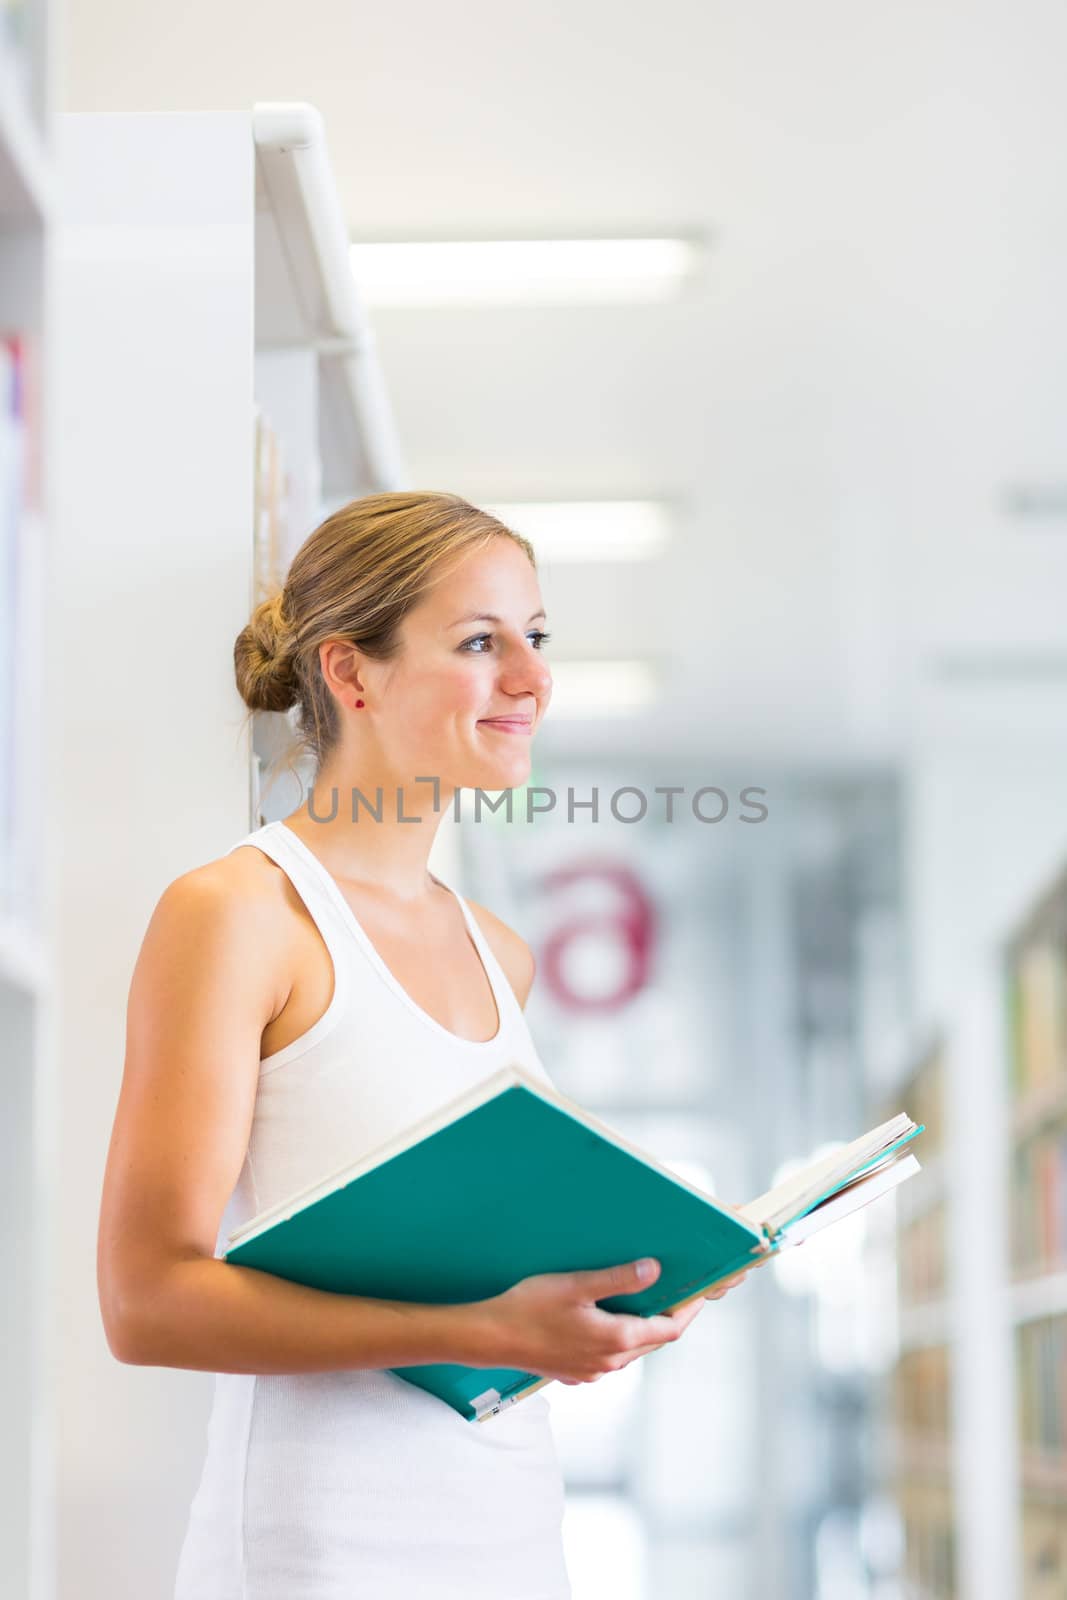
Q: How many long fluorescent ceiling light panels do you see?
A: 3